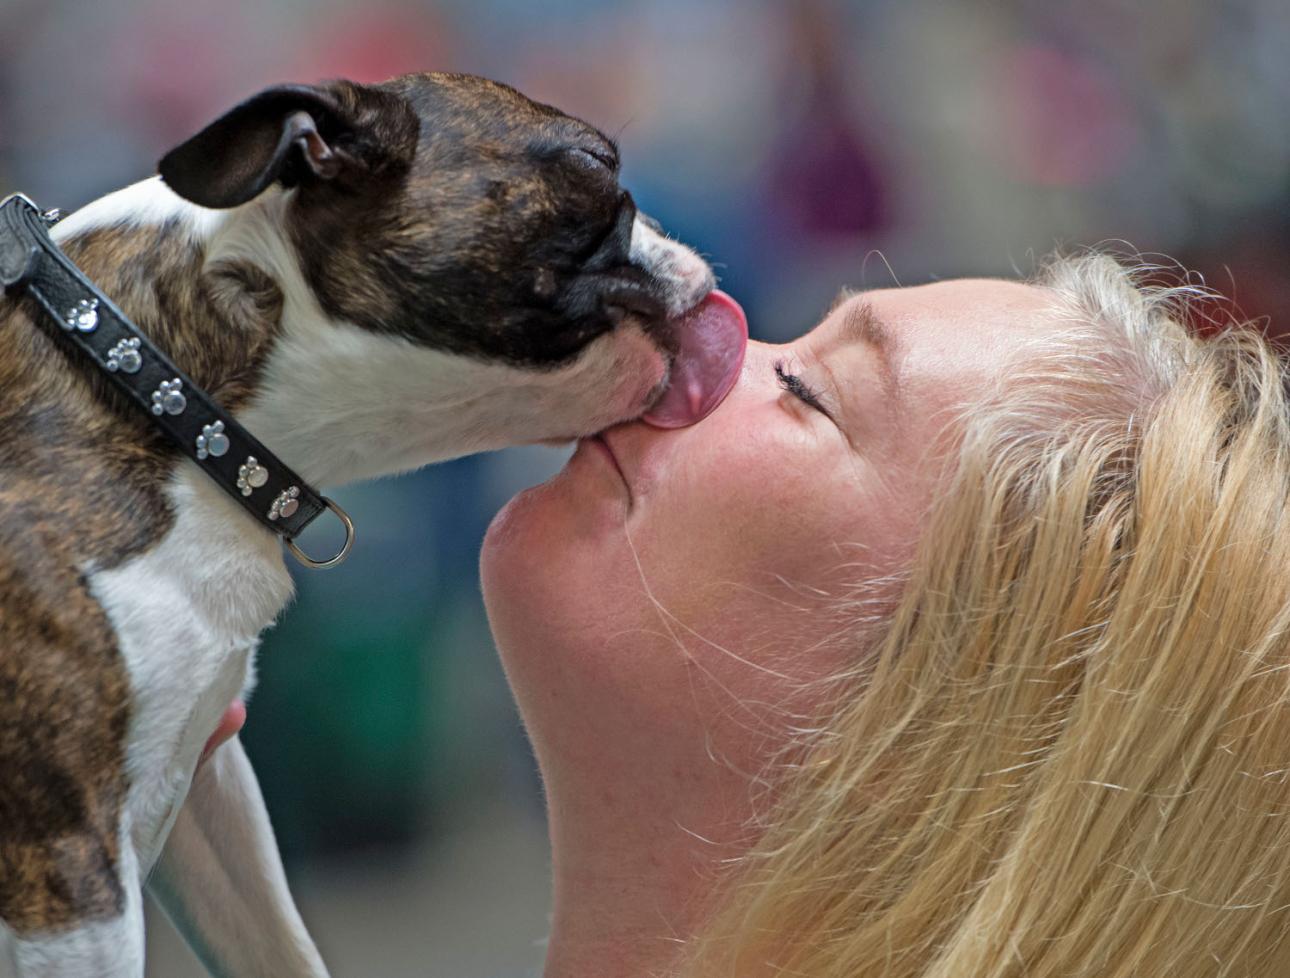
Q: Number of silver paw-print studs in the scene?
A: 6